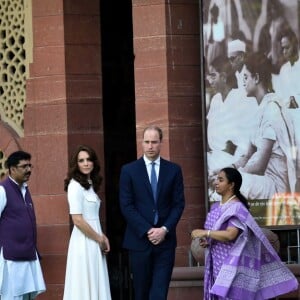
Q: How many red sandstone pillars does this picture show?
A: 2